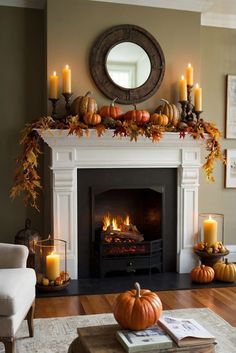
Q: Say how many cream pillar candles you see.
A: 7